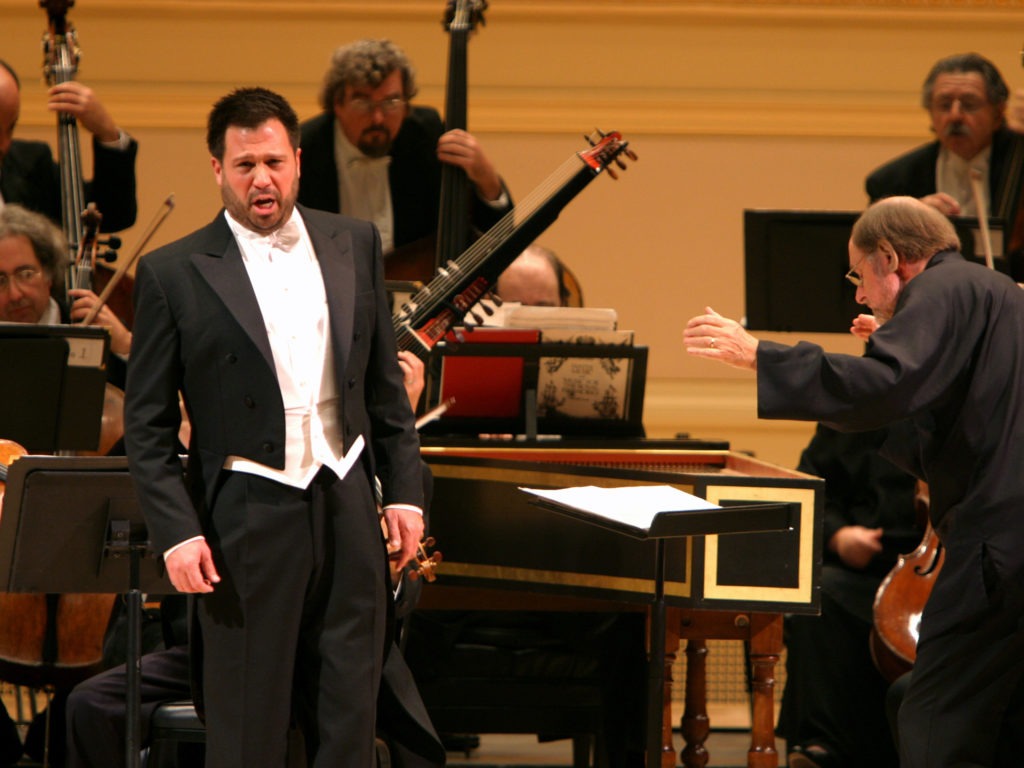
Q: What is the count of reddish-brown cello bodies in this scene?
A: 2